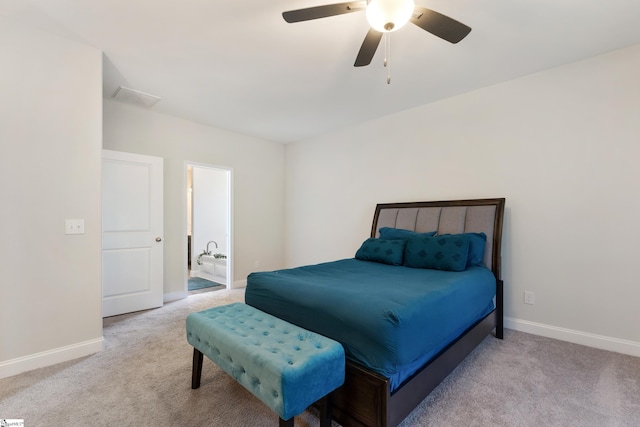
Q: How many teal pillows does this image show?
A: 4